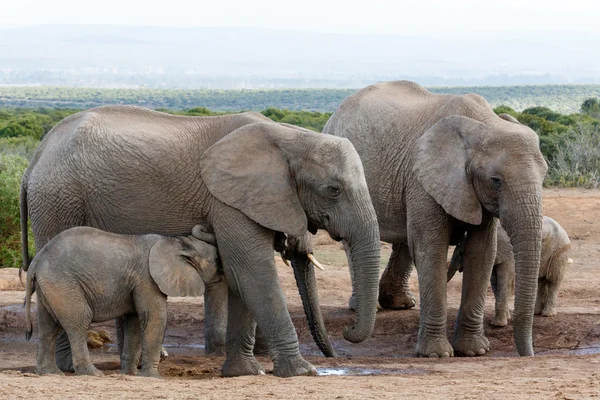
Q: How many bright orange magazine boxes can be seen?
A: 0